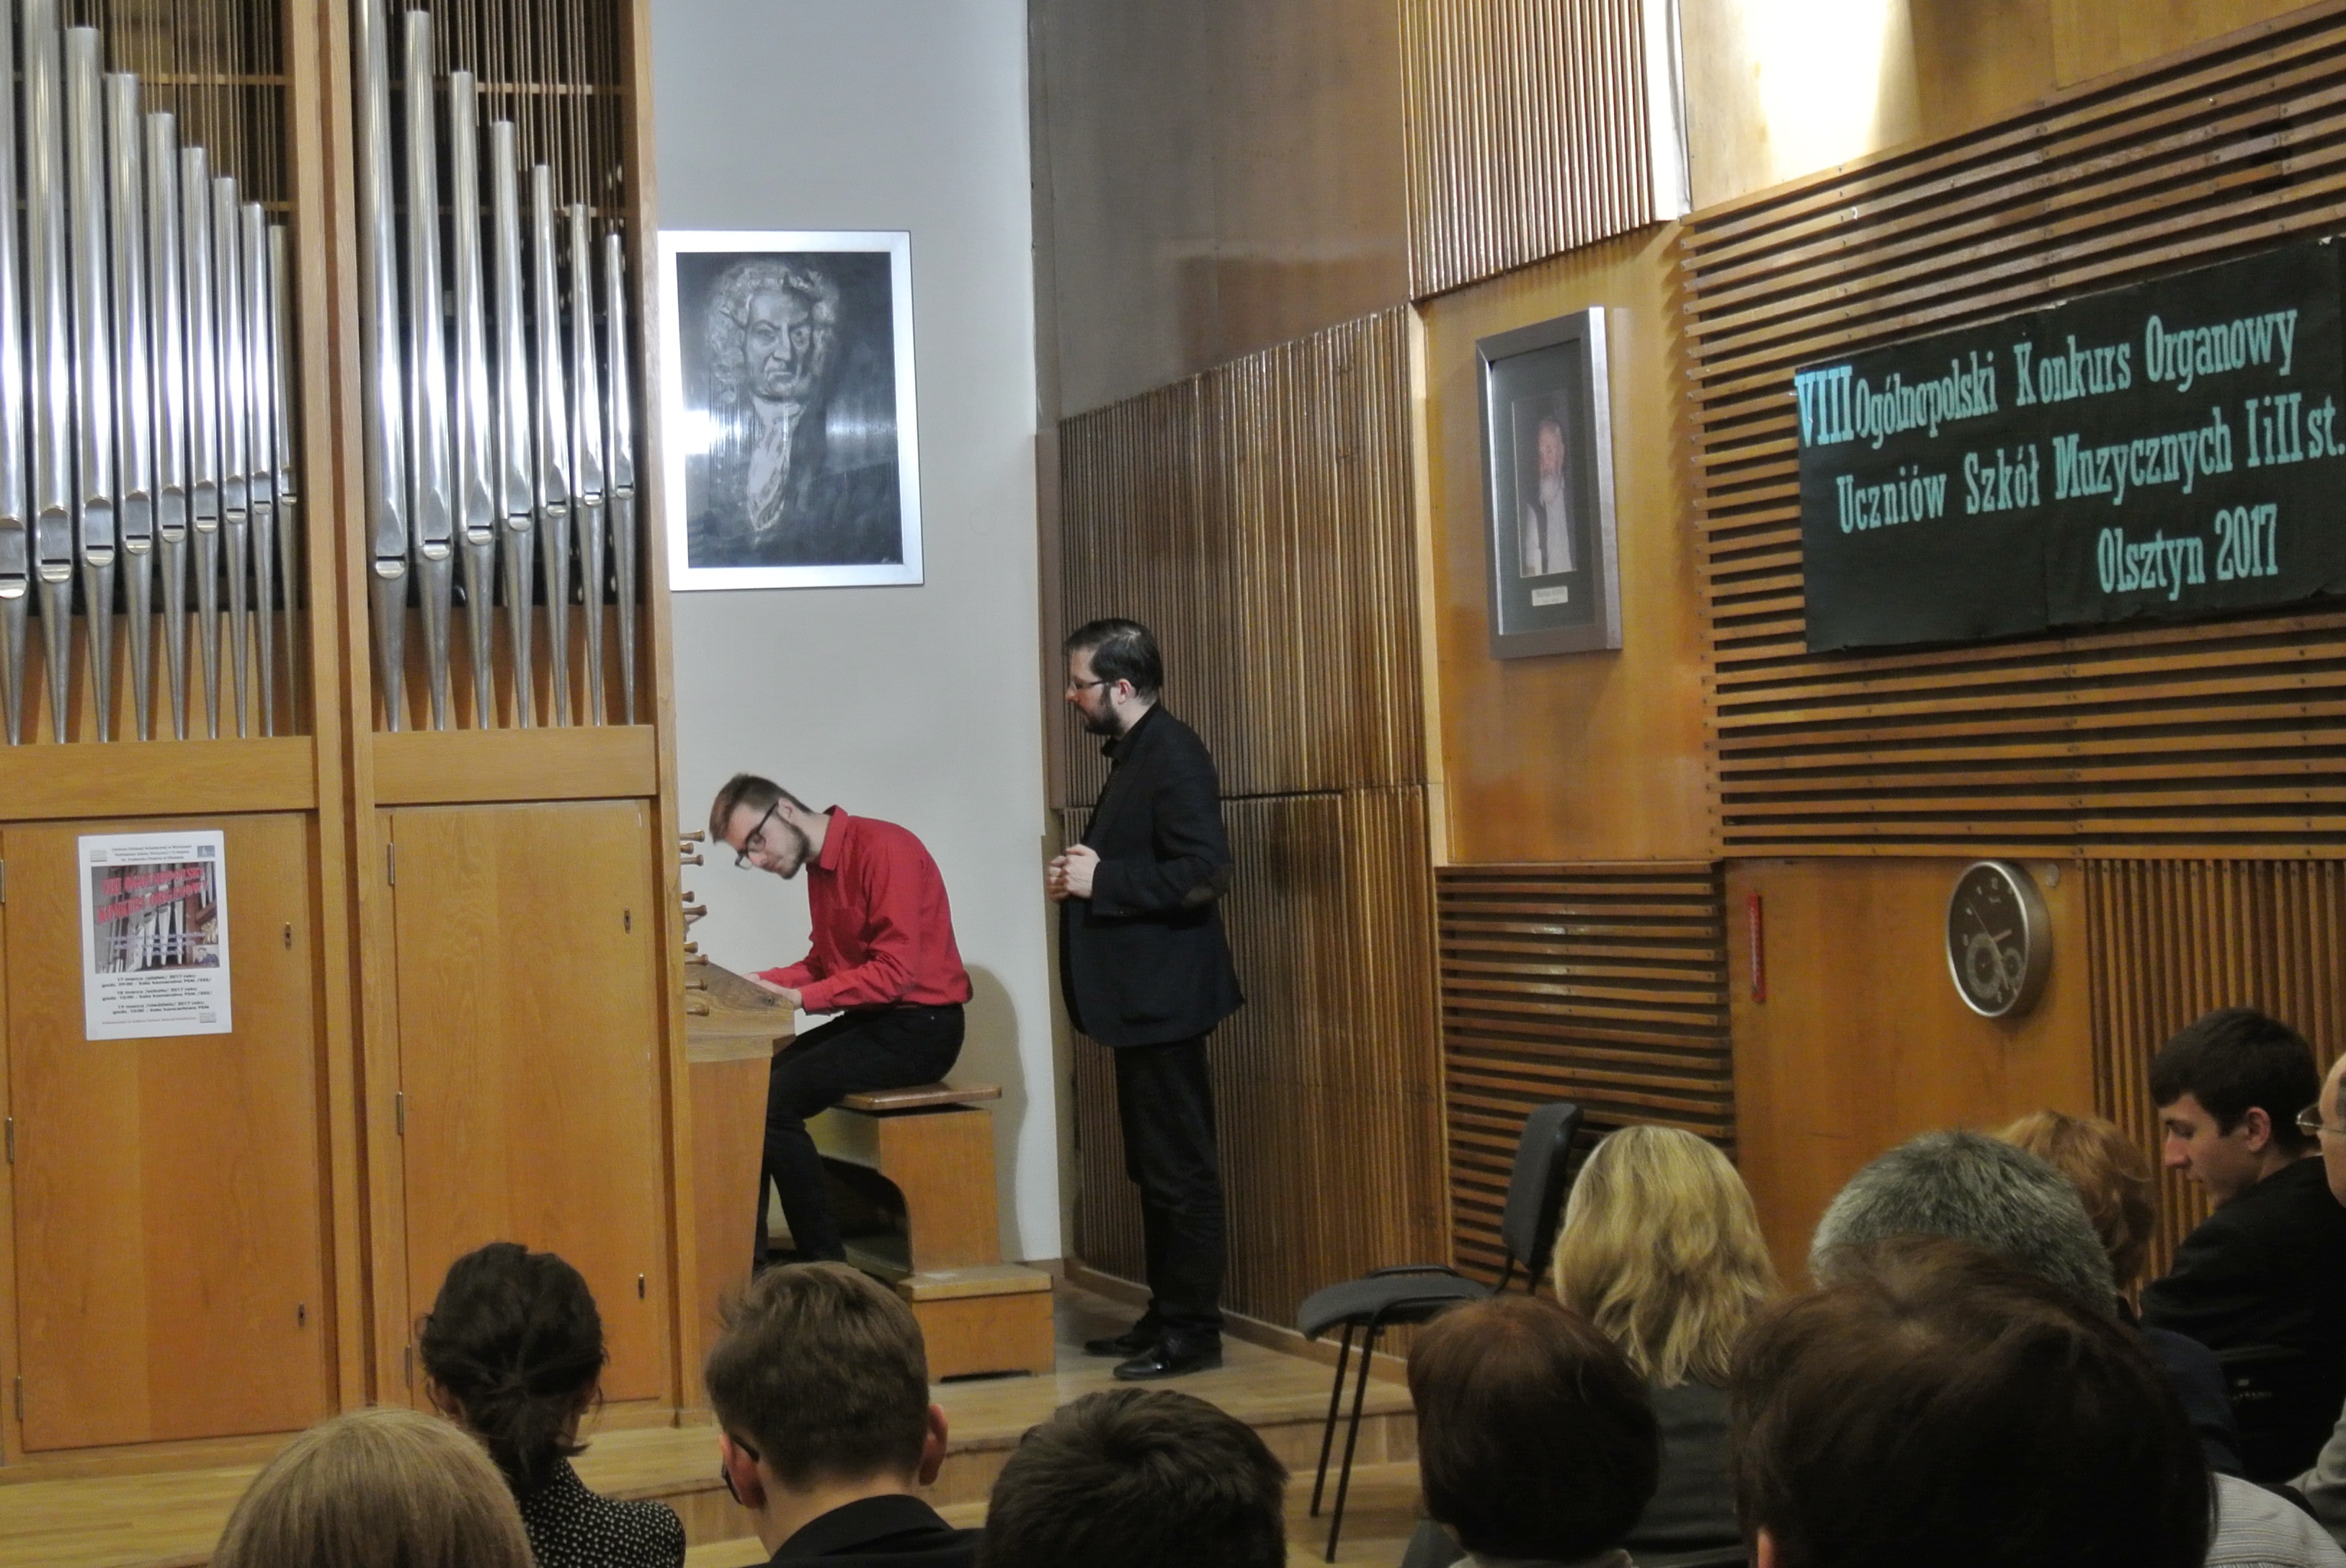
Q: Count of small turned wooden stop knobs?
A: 9